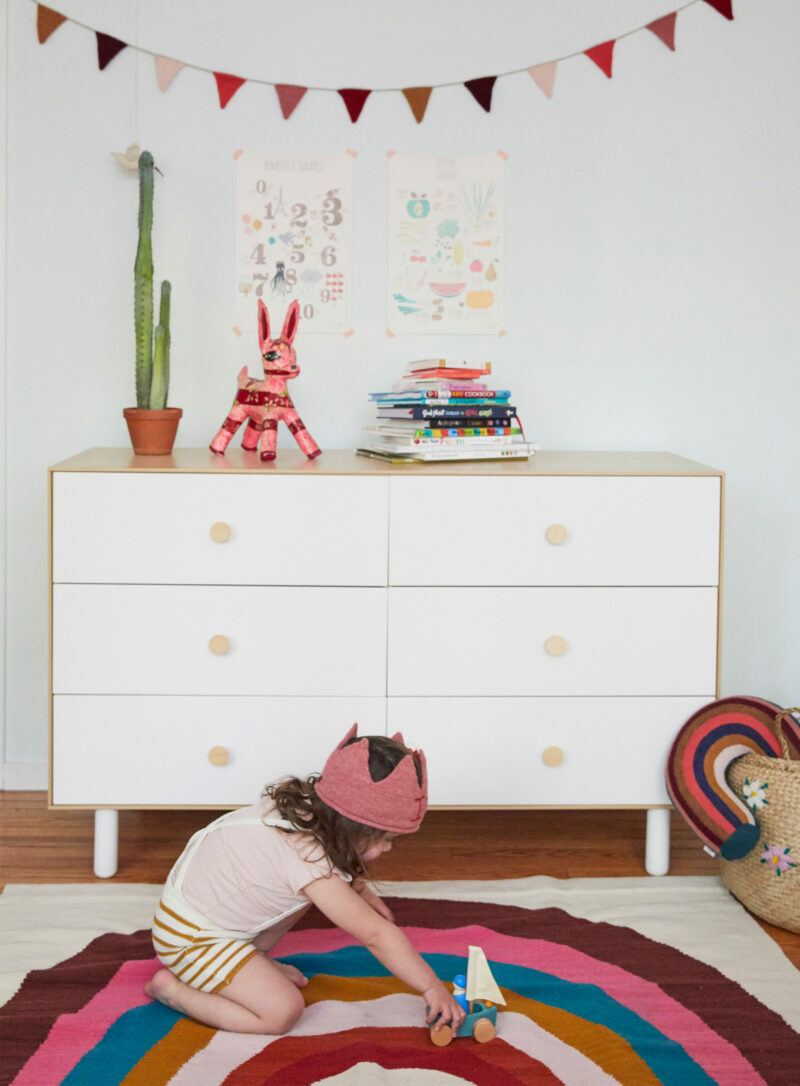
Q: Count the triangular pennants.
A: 12